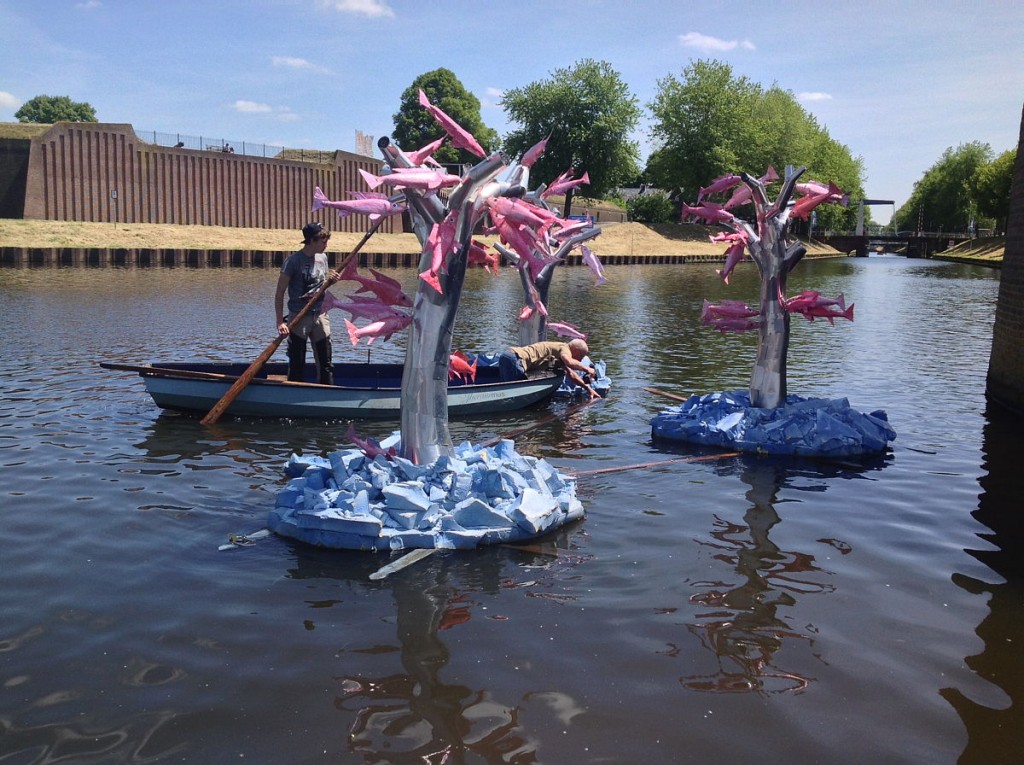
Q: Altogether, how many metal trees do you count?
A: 3